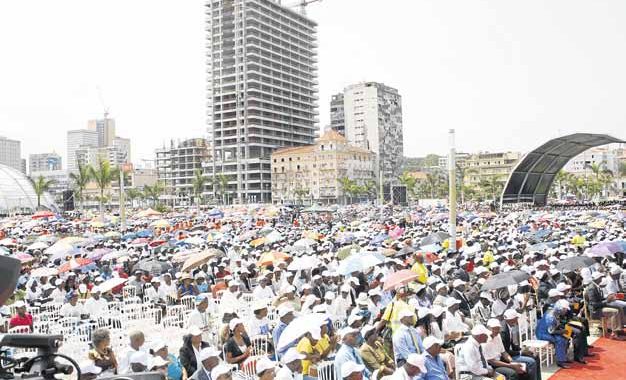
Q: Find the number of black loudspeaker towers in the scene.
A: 2